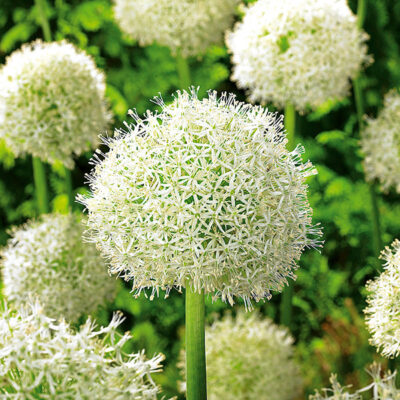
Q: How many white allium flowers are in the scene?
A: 10